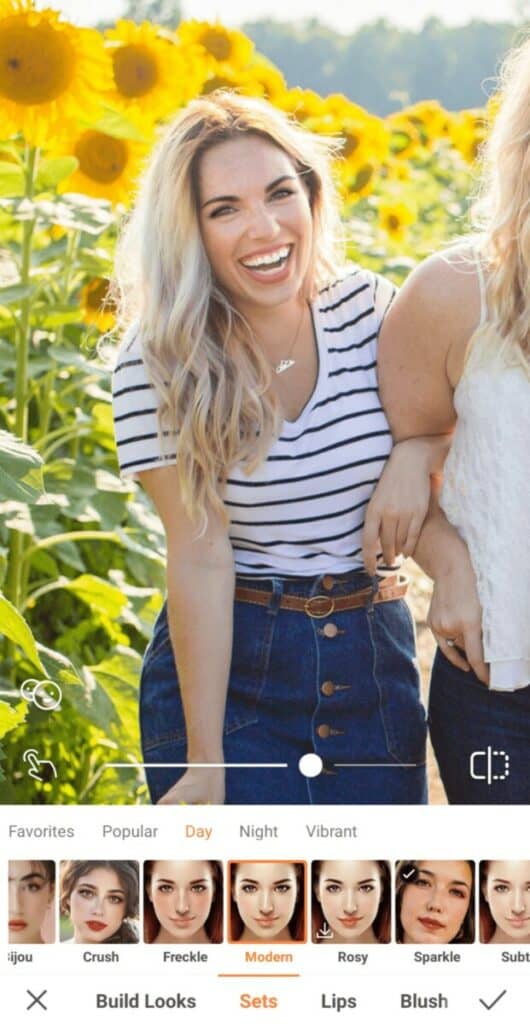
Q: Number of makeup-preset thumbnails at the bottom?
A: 7